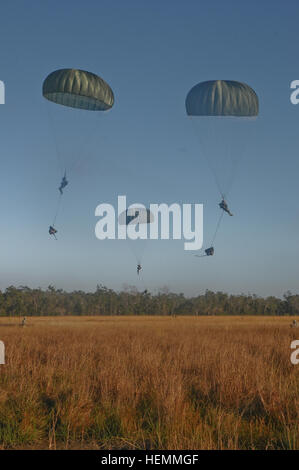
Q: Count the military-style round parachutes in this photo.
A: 3